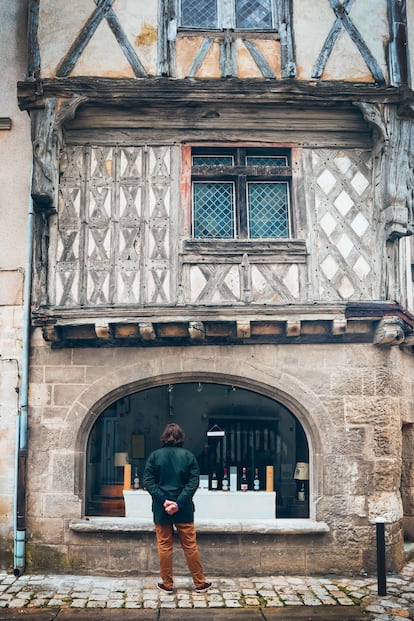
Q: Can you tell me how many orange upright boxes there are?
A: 2